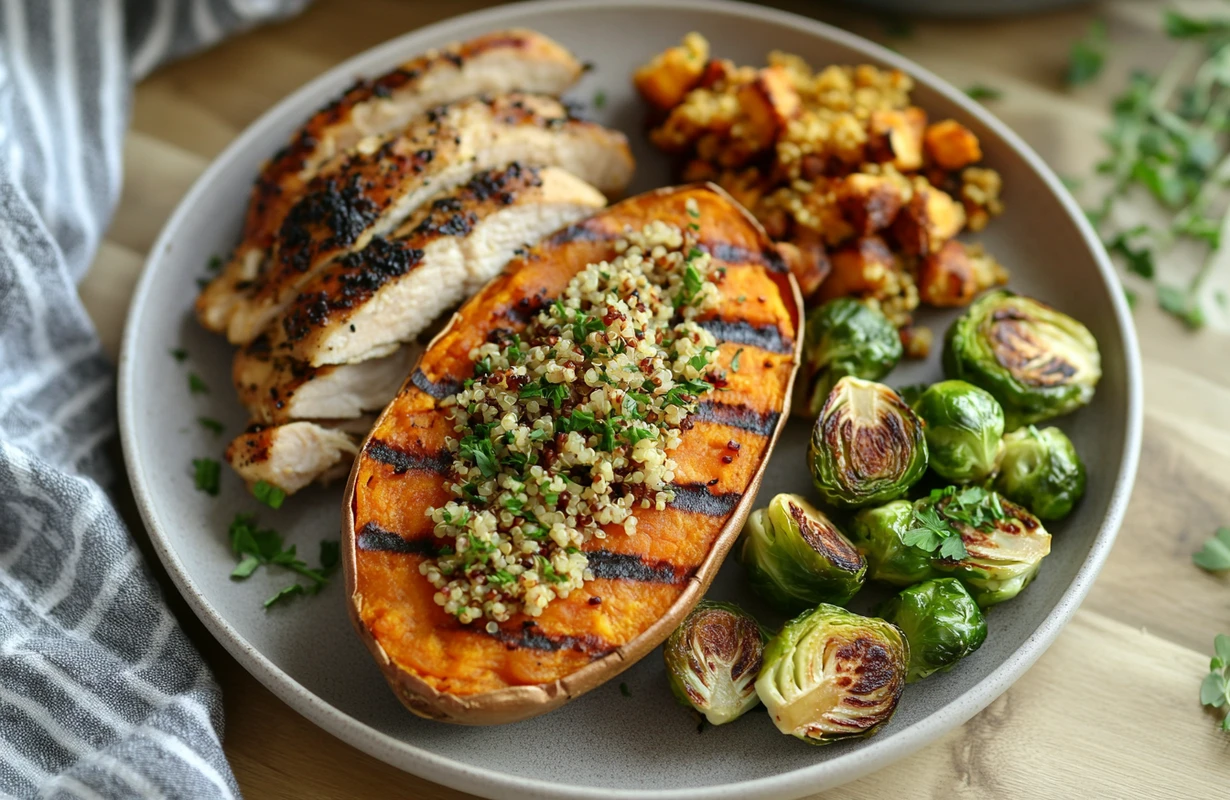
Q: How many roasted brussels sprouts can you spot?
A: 11